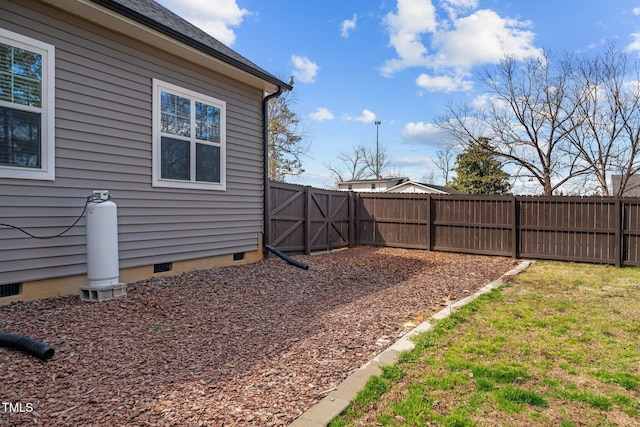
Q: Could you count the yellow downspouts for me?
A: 0